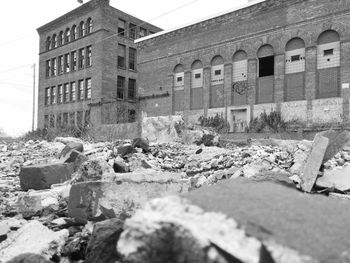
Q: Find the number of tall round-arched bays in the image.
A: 7